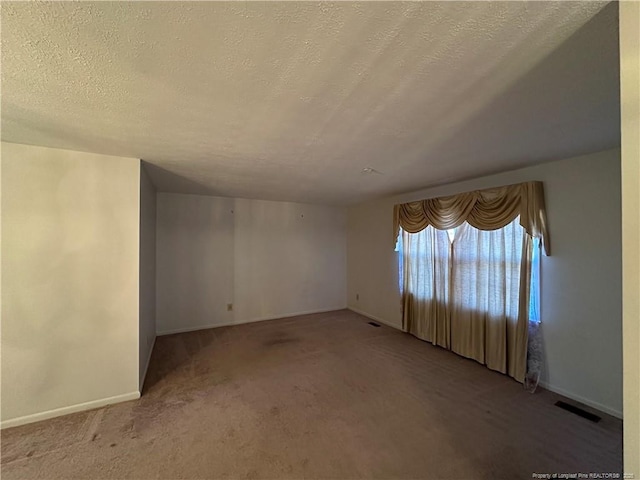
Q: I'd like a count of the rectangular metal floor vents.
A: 2